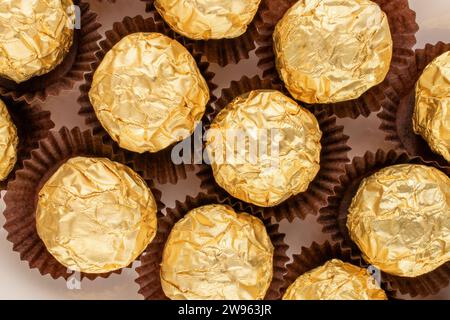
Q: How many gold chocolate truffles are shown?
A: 11